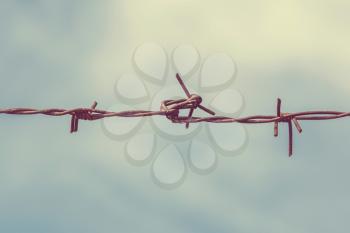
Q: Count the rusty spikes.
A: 10